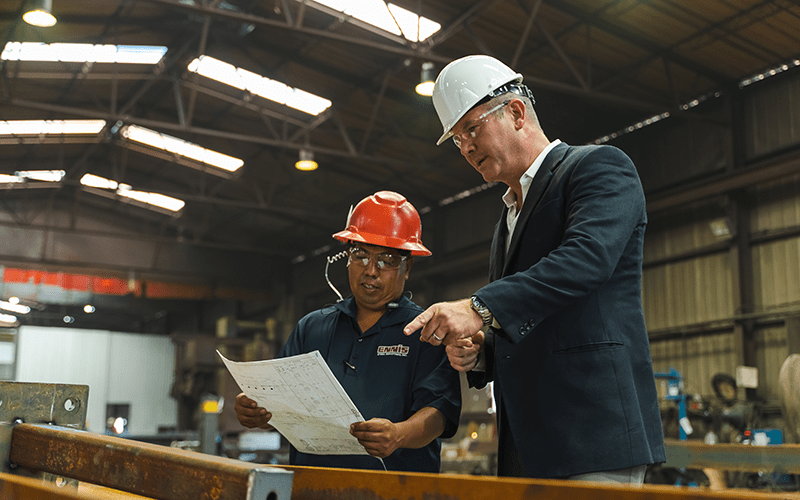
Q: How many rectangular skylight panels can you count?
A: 7